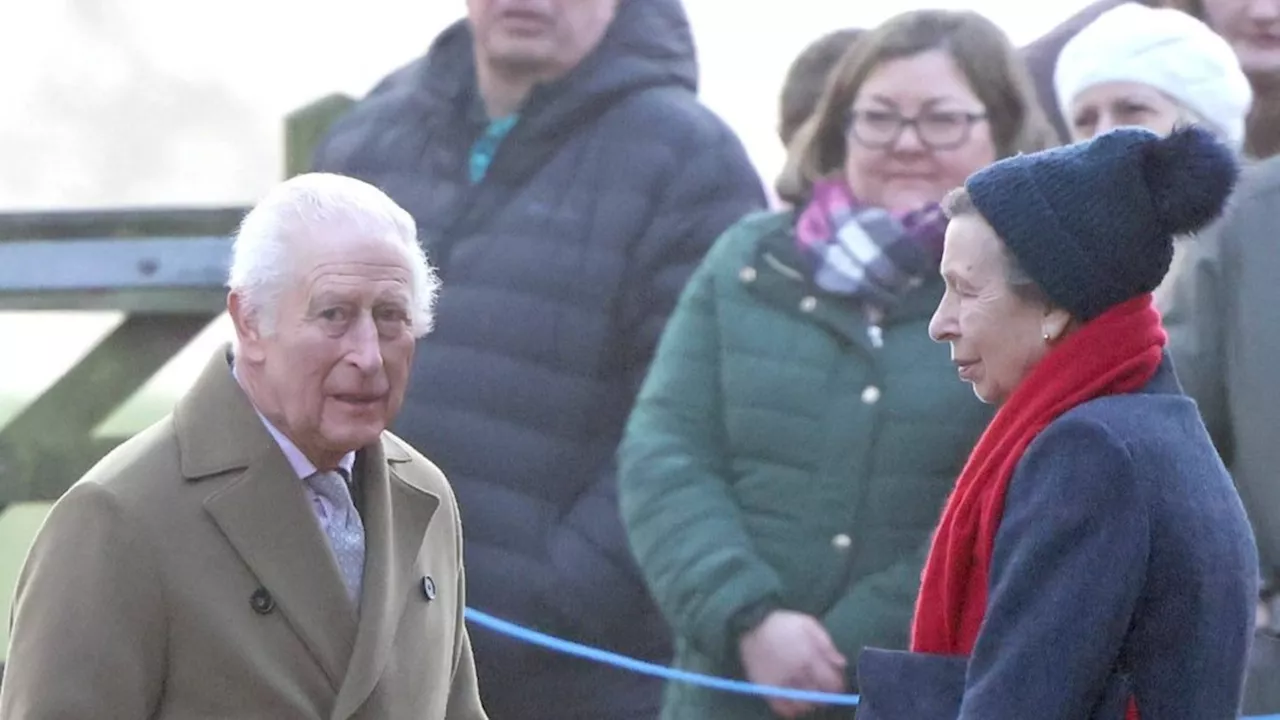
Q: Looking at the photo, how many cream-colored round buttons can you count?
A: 4